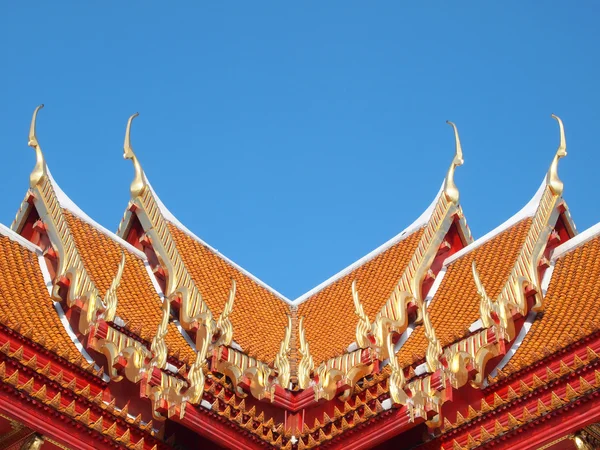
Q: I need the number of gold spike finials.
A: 14